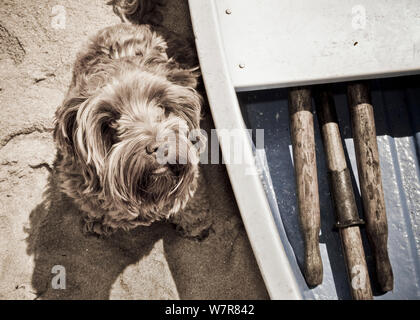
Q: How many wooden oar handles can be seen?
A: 3